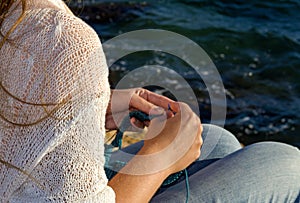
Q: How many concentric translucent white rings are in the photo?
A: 2